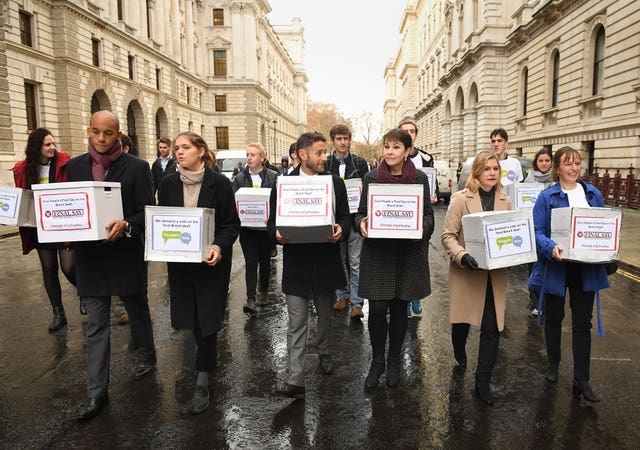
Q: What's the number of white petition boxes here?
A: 11